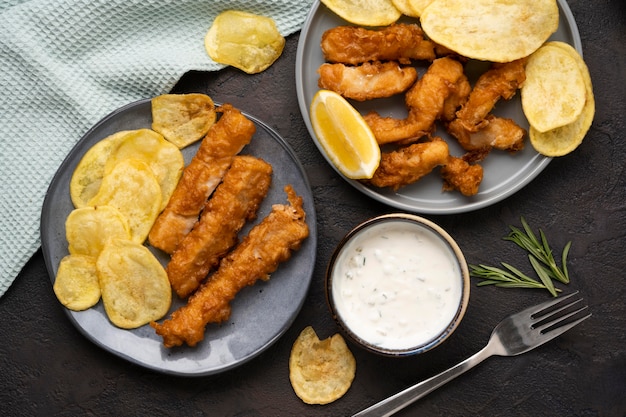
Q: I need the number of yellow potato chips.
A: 15